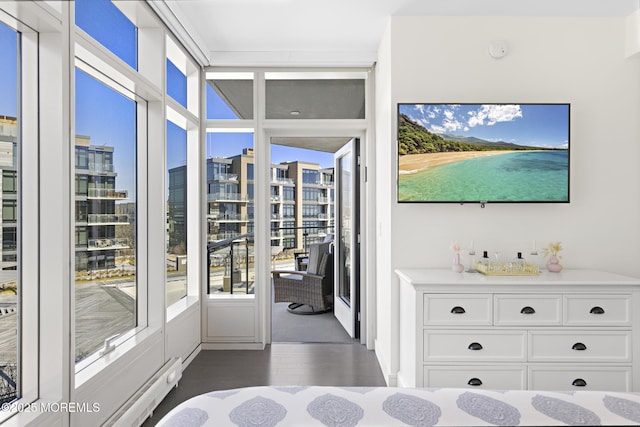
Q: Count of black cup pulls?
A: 7